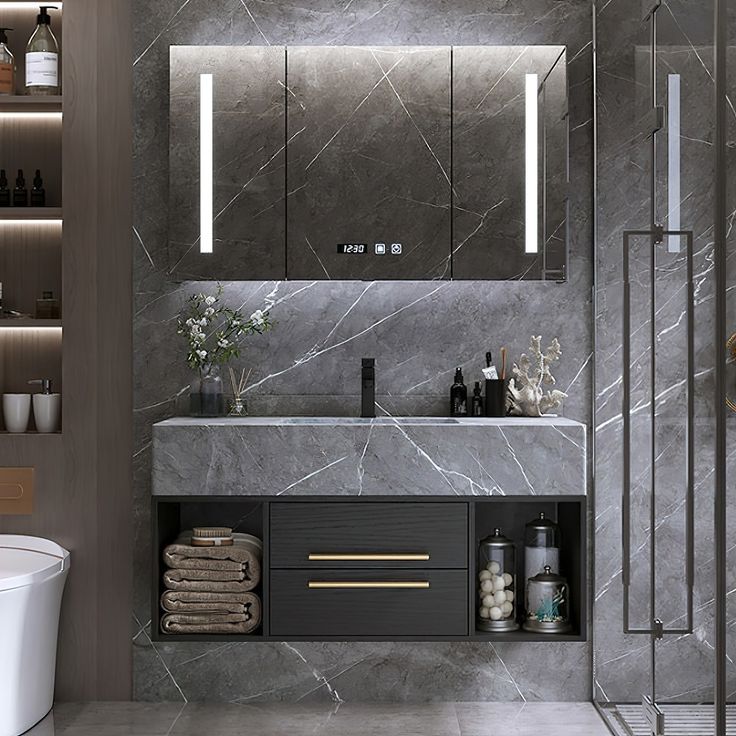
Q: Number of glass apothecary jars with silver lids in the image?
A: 3